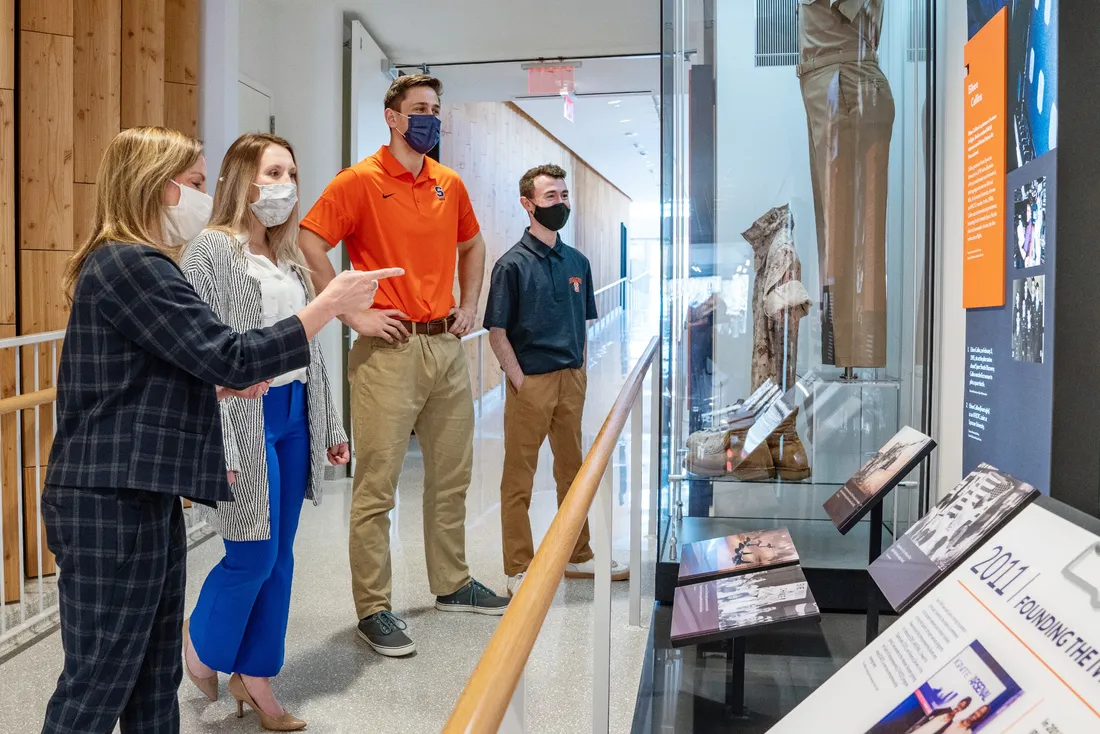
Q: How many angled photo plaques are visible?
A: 4